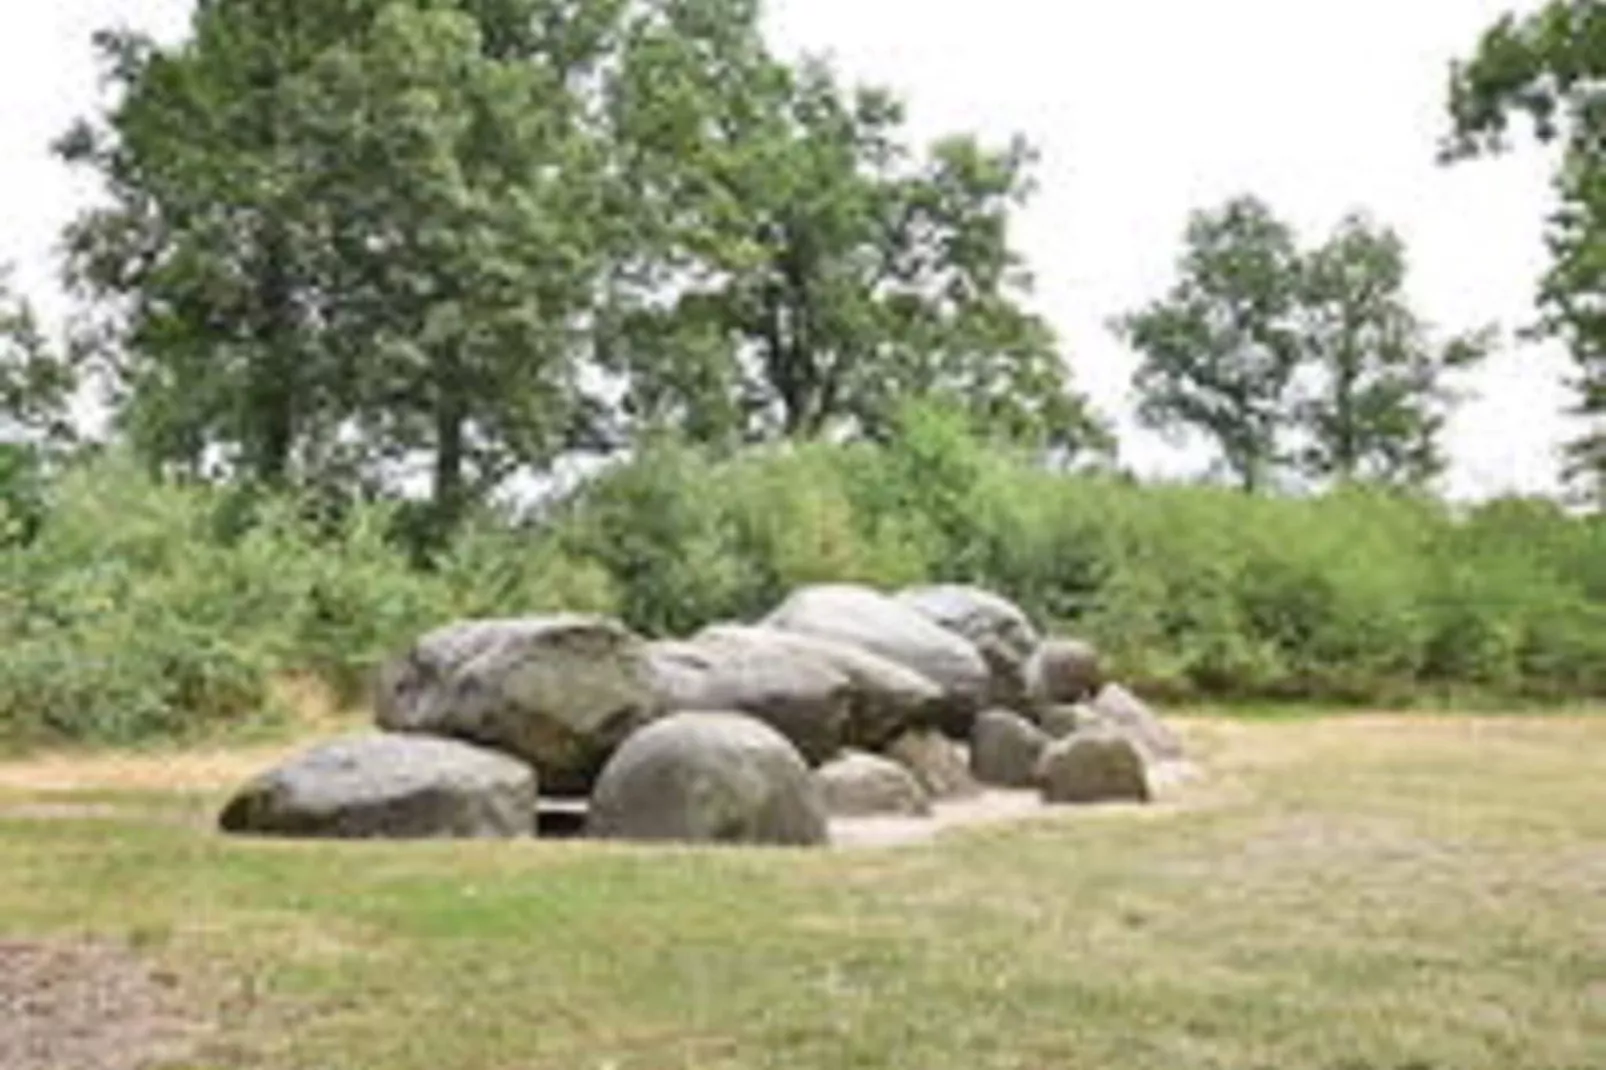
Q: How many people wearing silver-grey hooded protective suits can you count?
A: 0